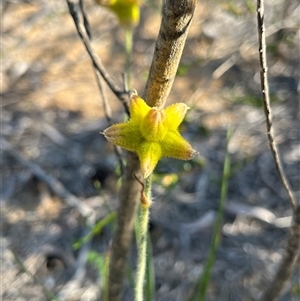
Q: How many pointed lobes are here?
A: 5